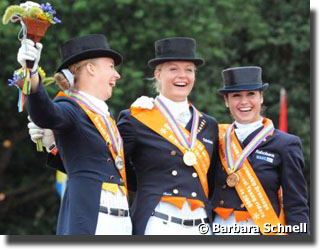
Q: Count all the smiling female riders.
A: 3